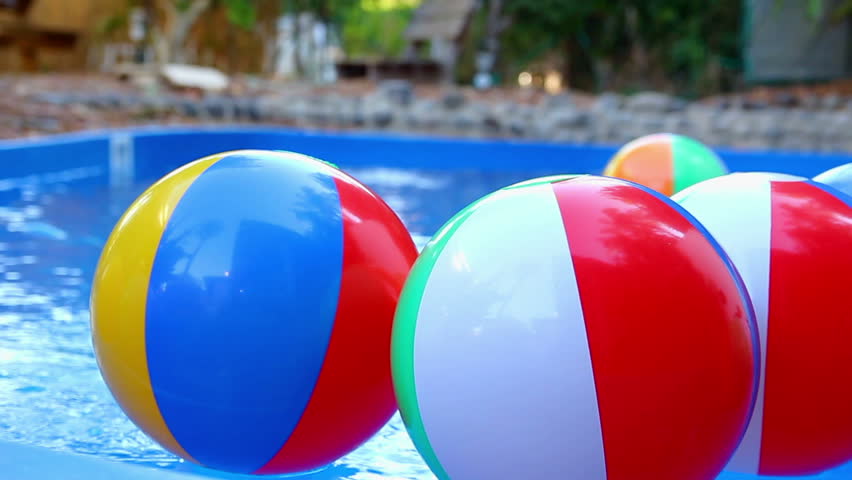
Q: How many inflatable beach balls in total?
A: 5